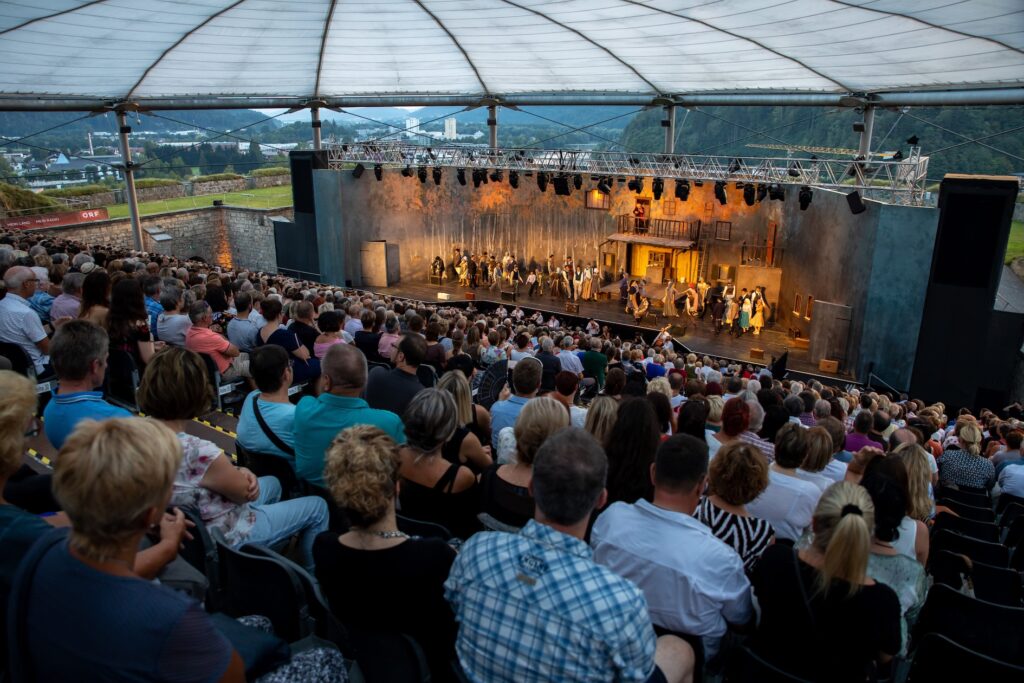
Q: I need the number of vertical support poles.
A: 5